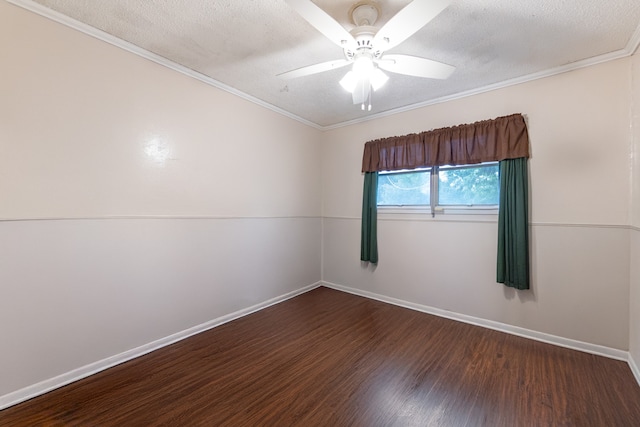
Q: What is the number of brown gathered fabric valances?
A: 1